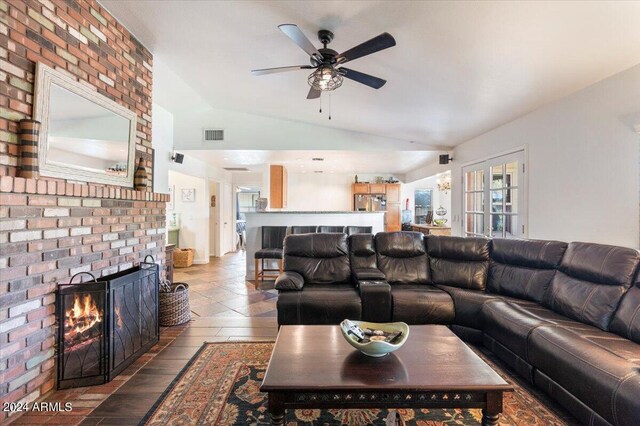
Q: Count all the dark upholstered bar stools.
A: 4